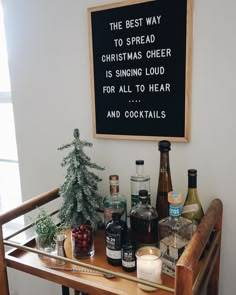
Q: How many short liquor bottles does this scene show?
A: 2